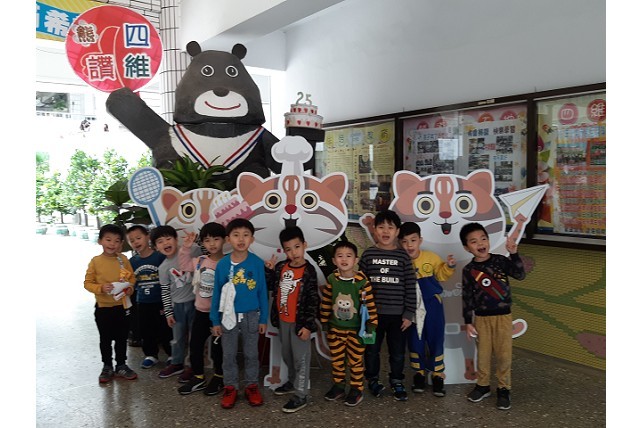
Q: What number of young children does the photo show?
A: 10